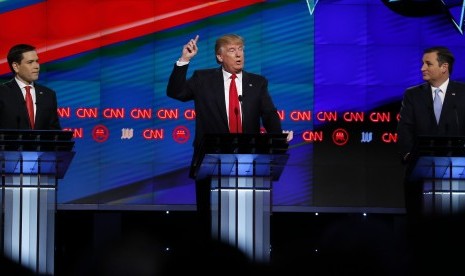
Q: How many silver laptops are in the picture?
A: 0